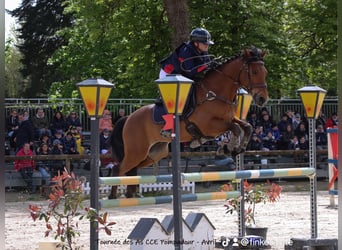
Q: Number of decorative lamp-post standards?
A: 4